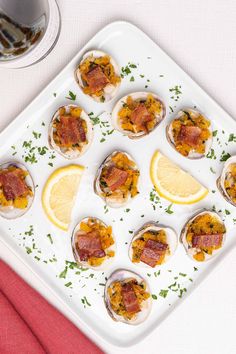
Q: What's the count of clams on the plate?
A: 11